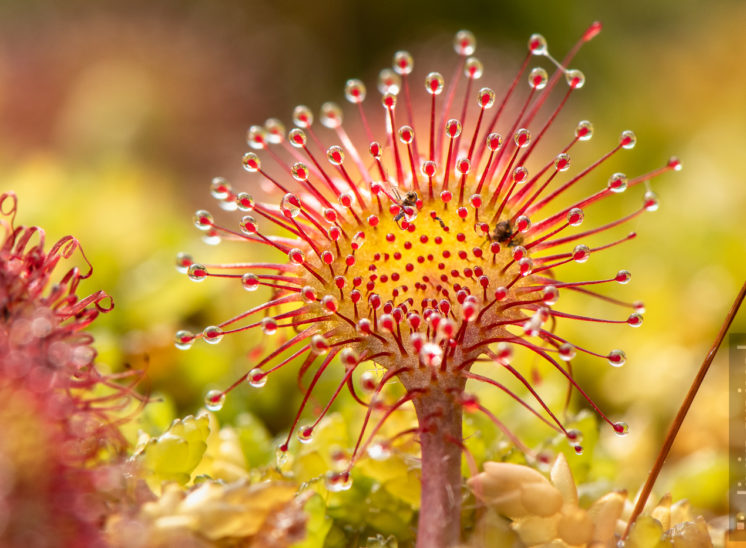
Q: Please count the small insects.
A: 2